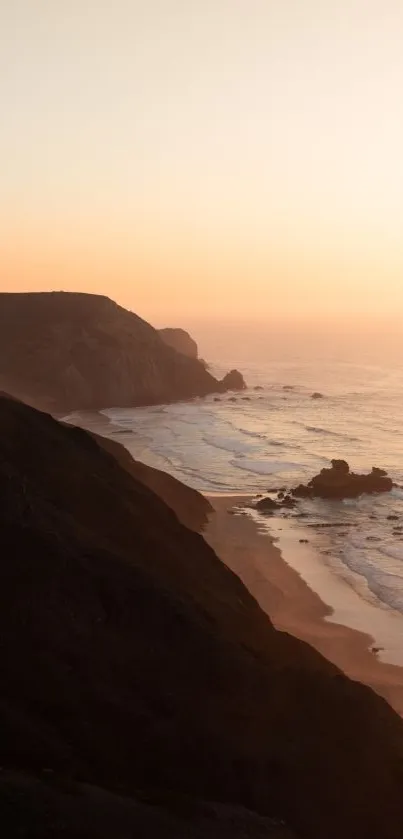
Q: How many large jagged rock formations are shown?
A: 1